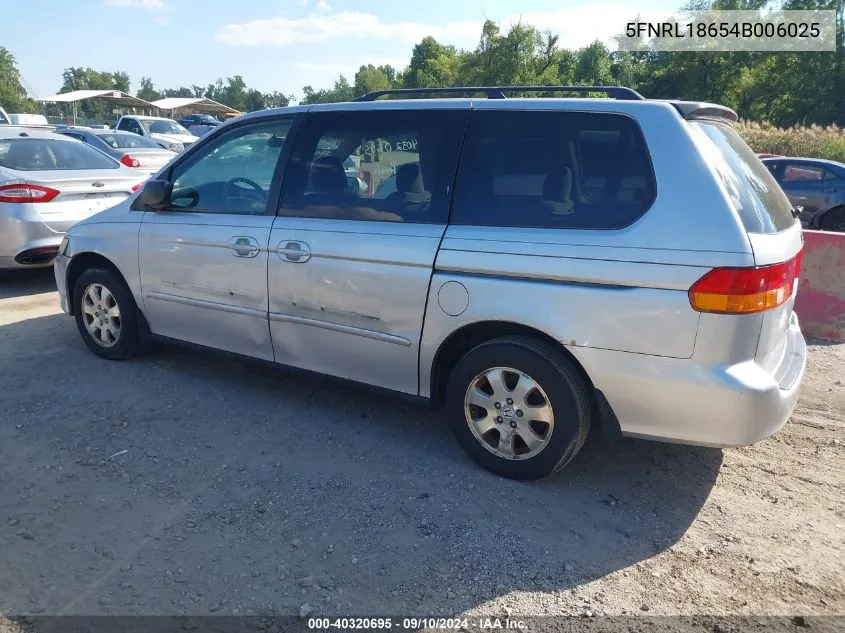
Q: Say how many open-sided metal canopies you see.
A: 2